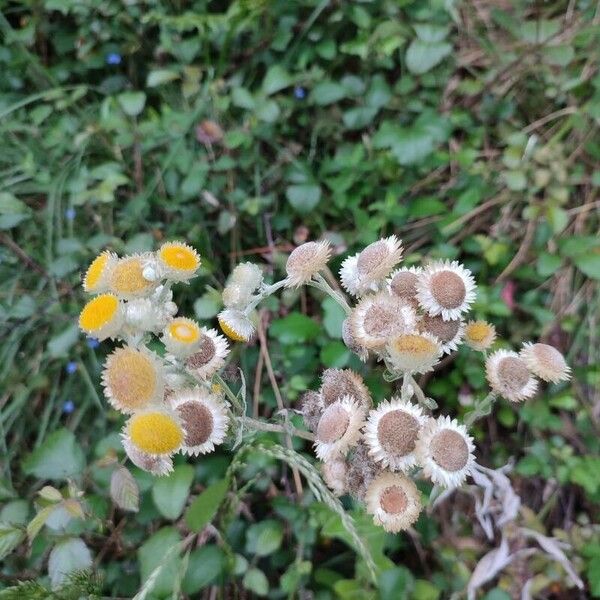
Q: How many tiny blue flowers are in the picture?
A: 6